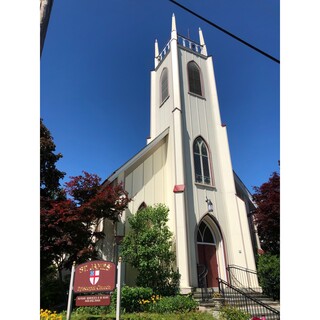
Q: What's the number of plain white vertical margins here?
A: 2